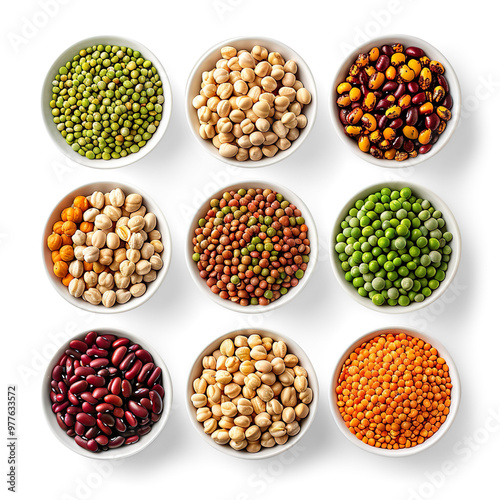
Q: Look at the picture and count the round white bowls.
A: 9